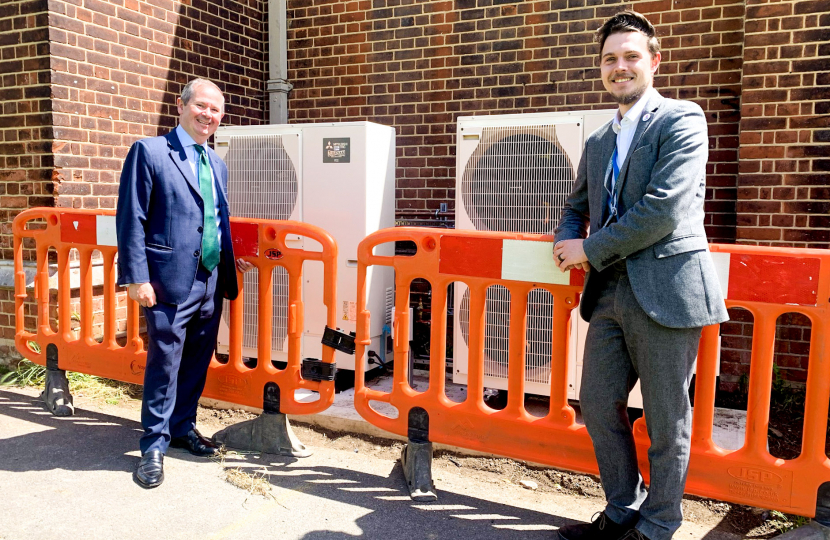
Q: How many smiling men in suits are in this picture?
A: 2